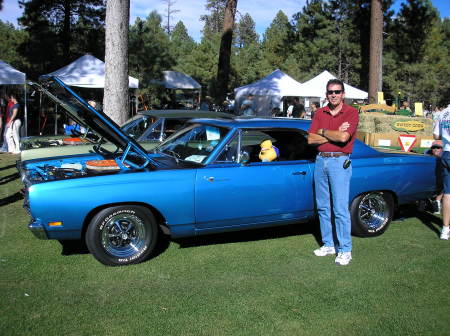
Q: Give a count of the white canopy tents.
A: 5